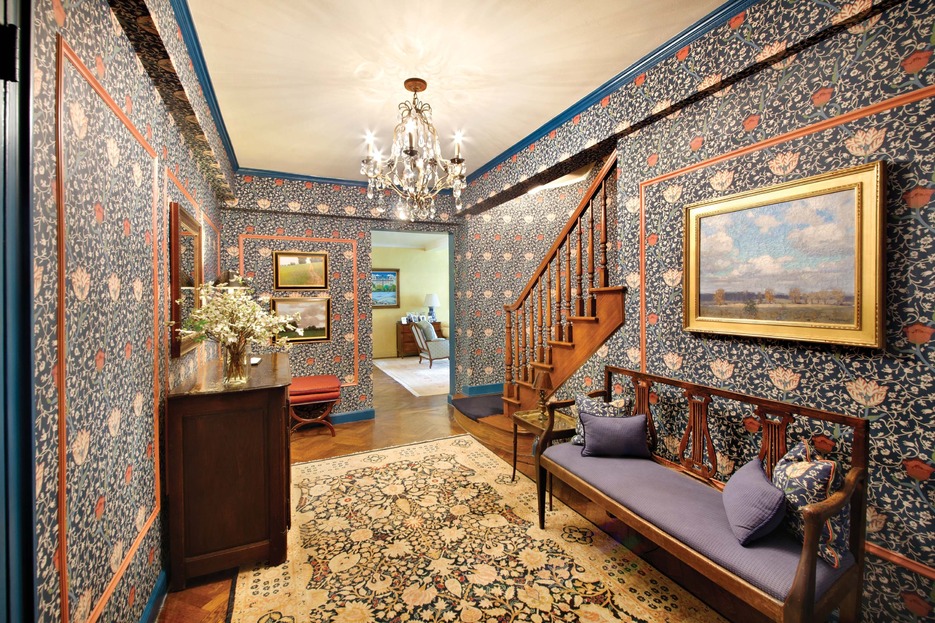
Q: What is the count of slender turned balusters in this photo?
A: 10